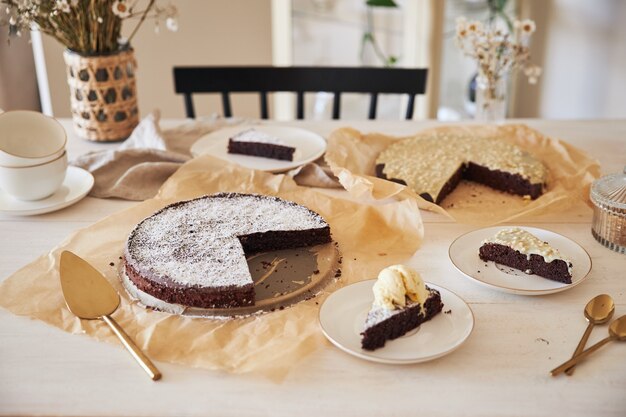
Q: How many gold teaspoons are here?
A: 2